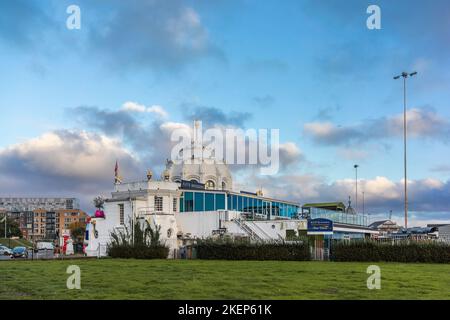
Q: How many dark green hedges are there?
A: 3